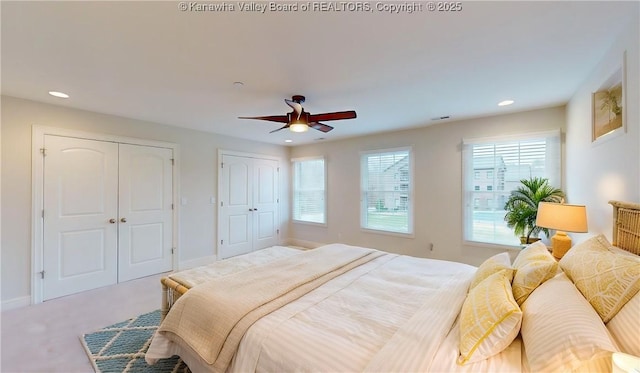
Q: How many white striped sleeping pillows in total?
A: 2